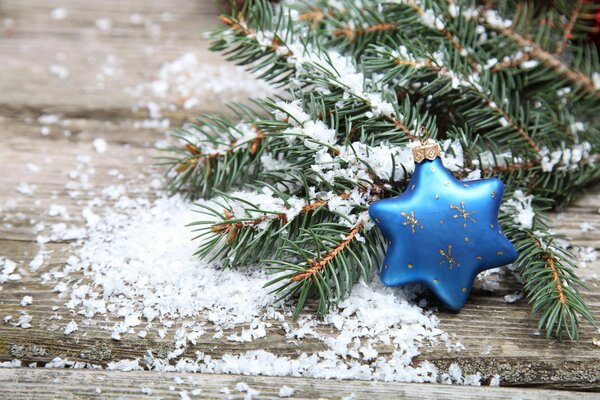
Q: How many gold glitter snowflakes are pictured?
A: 3